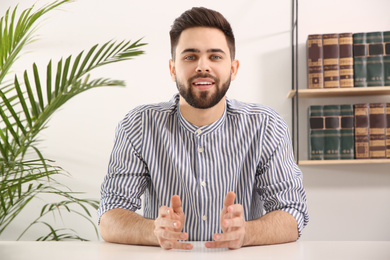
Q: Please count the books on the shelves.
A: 12